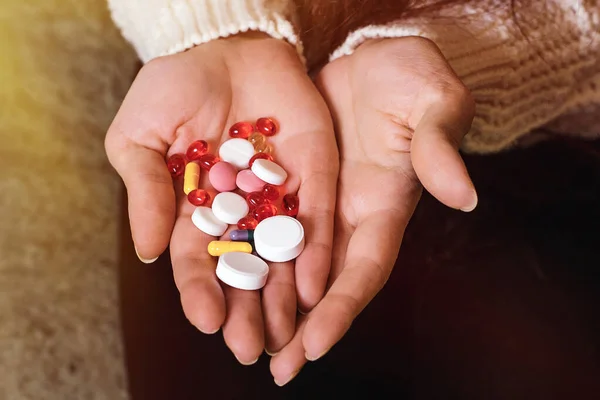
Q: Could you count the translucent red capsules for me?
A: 12